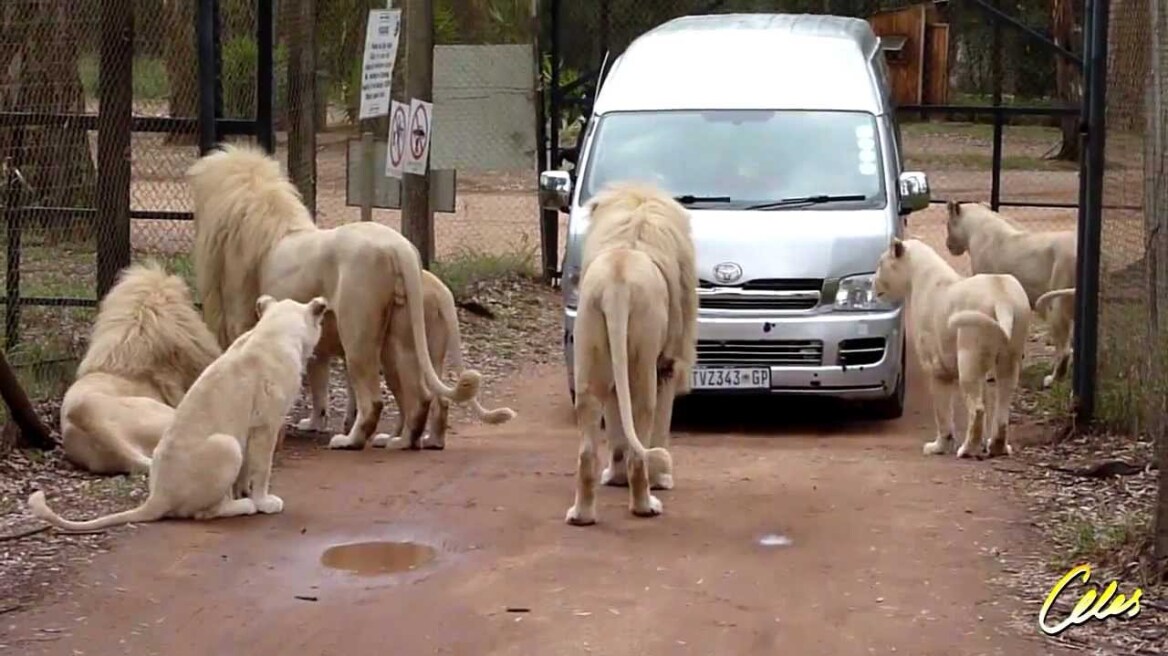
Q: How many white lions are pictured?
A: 7